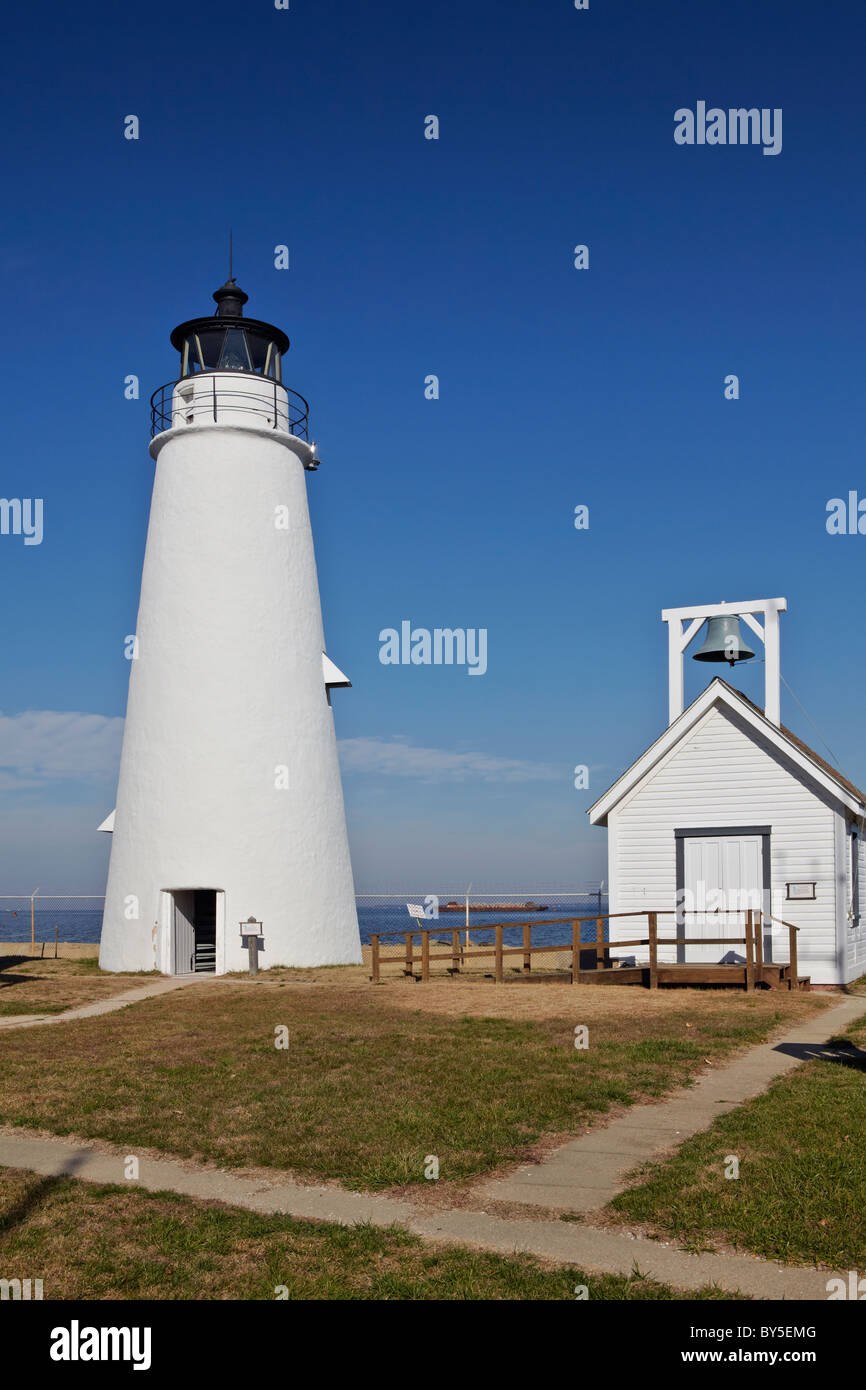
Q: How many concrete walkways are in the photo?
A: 3